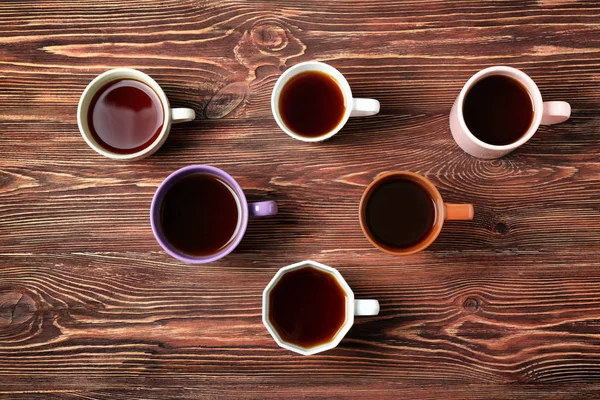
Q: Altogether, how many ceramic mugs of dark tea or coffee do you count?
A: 6